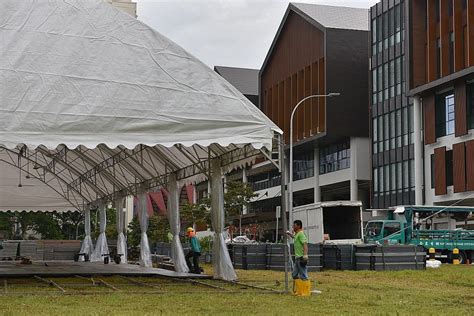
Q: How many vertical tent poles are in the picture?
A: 7